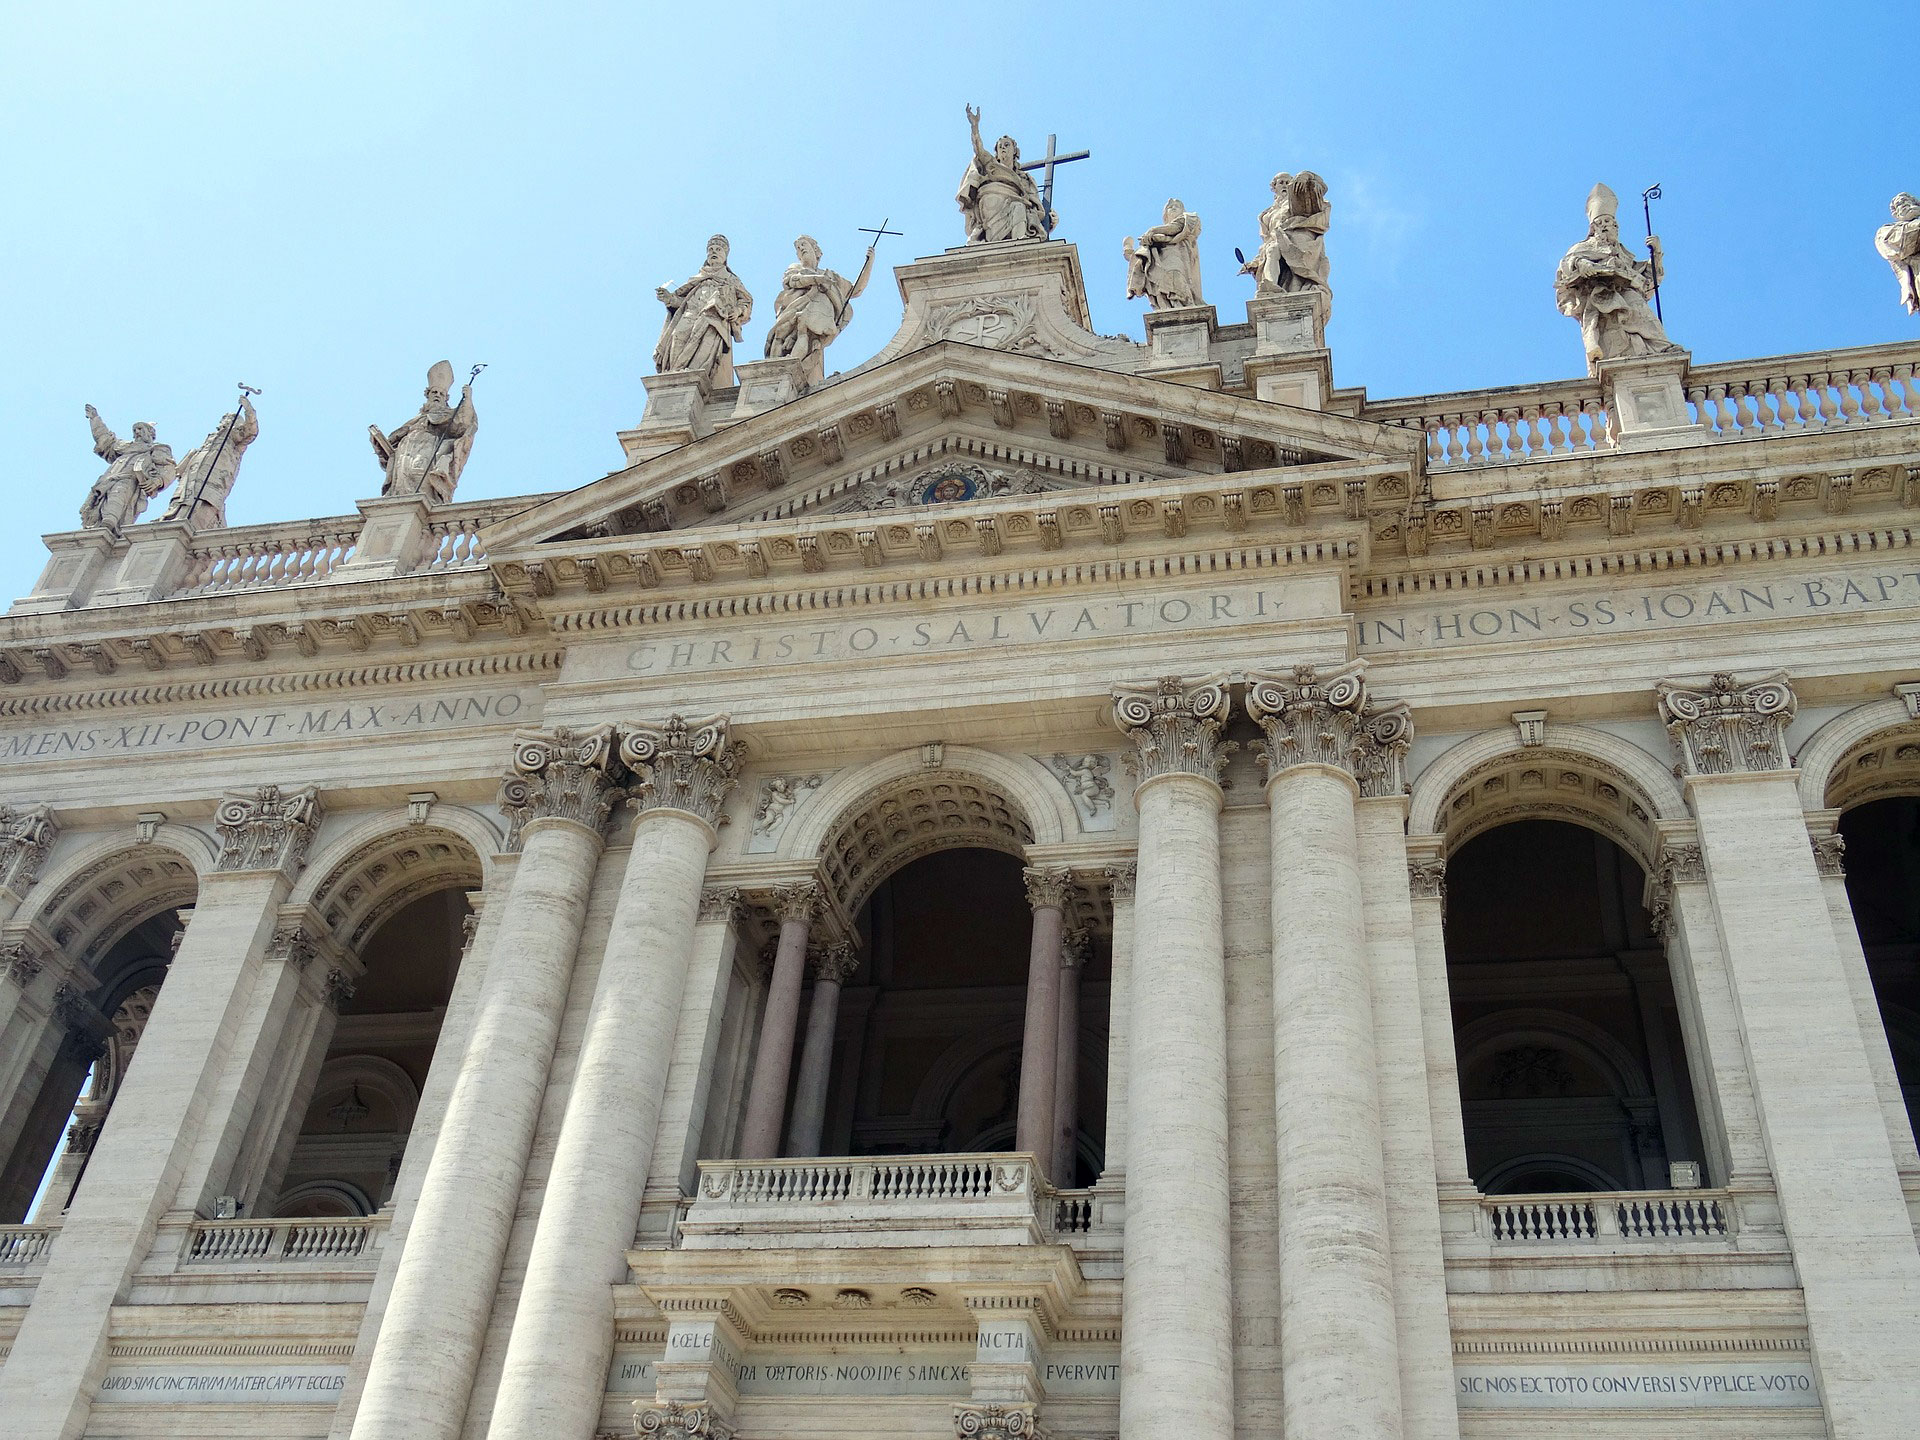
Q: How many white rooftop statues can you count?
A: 10